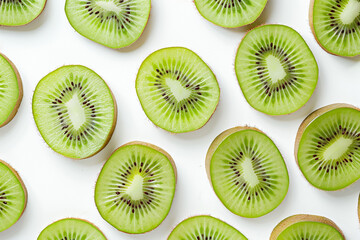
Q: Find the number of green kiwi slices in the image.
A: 15